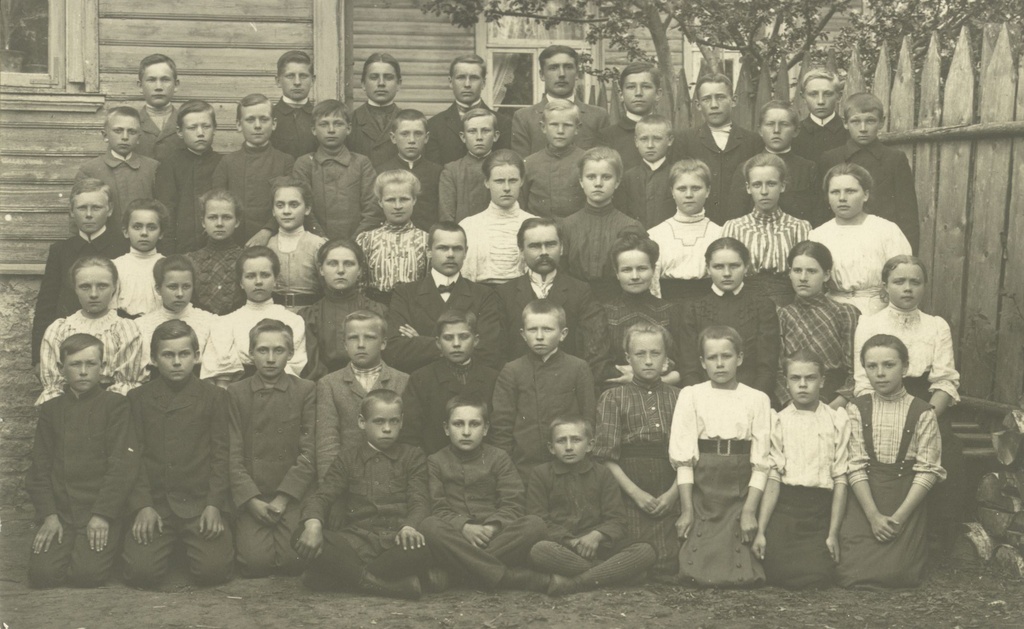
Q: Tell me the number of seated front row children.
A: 3